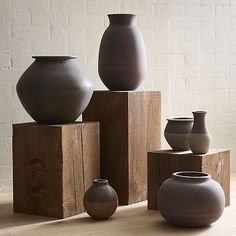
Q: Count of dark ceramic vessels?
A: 6